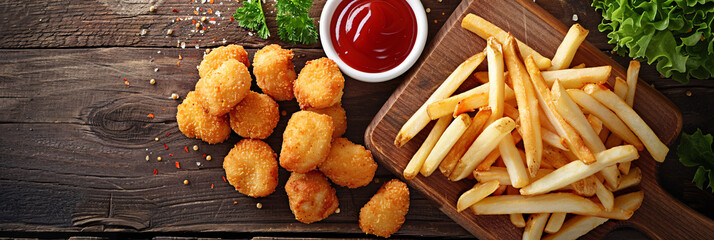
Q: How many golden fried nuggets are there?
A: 12